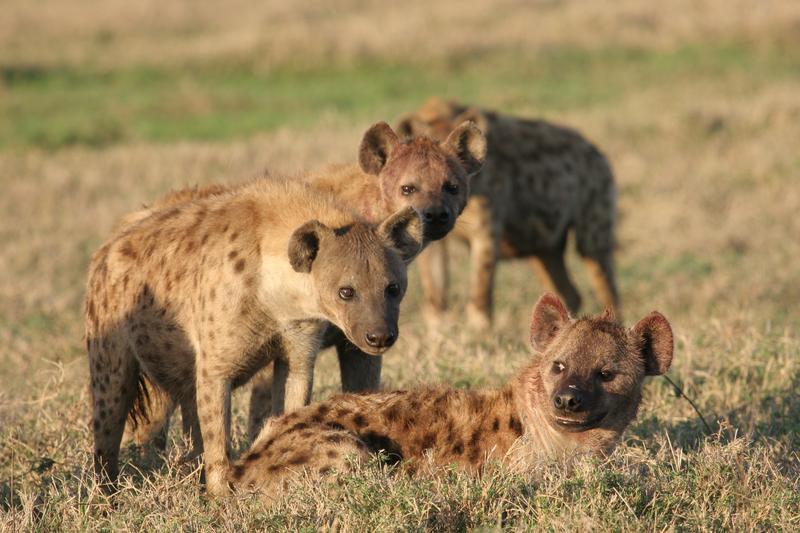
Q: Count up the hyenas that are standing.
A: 3